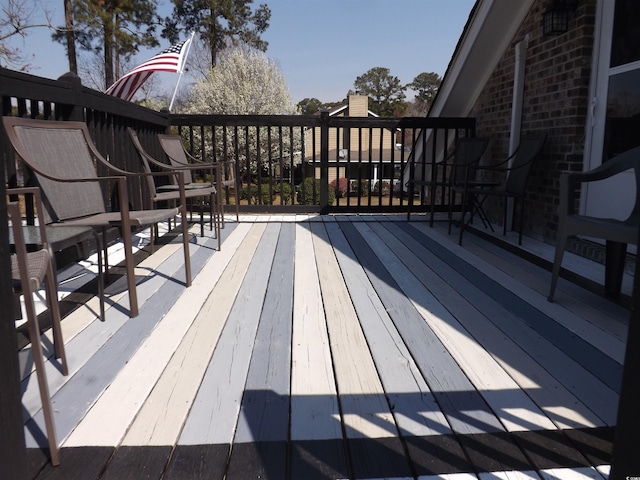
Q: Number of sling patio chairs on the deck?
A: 6